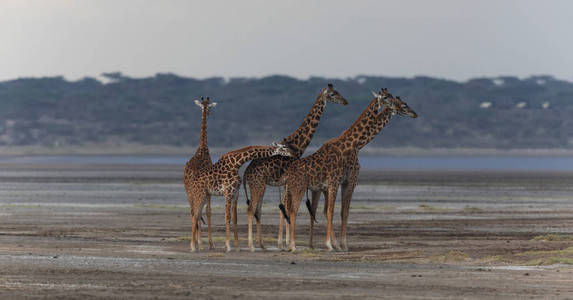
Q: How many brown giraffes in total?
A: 5